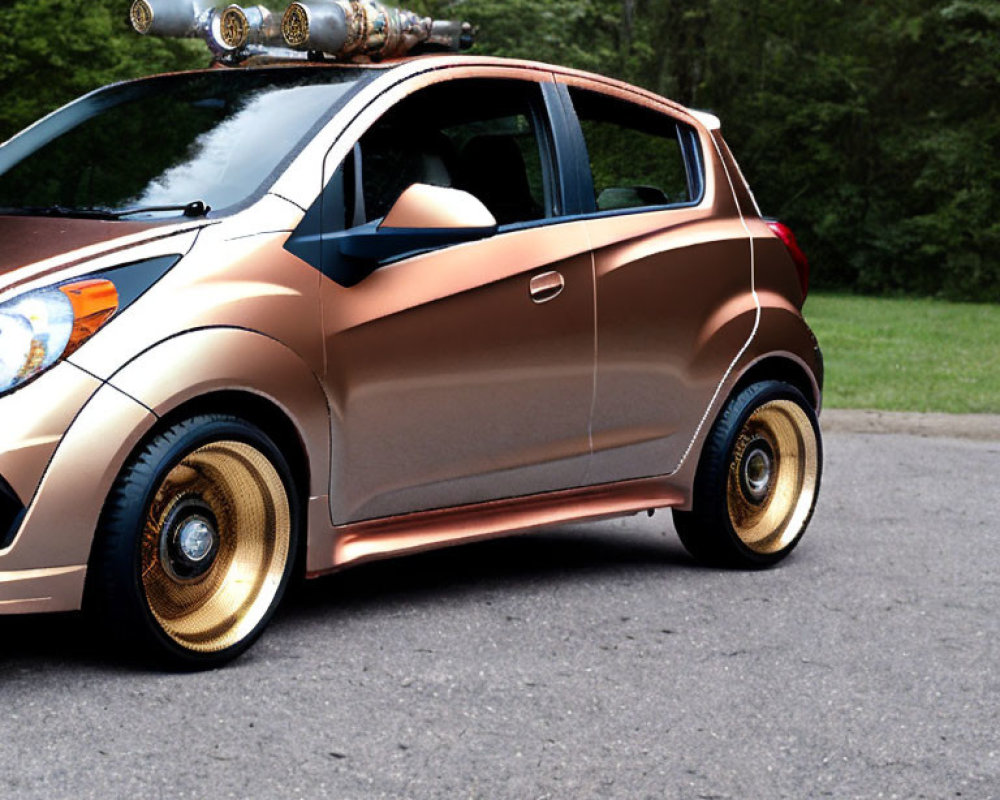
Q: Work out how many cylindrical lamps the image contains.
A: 3